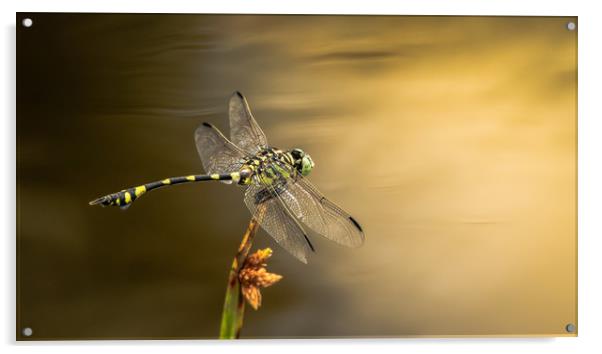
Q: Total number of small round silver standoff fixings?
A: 4